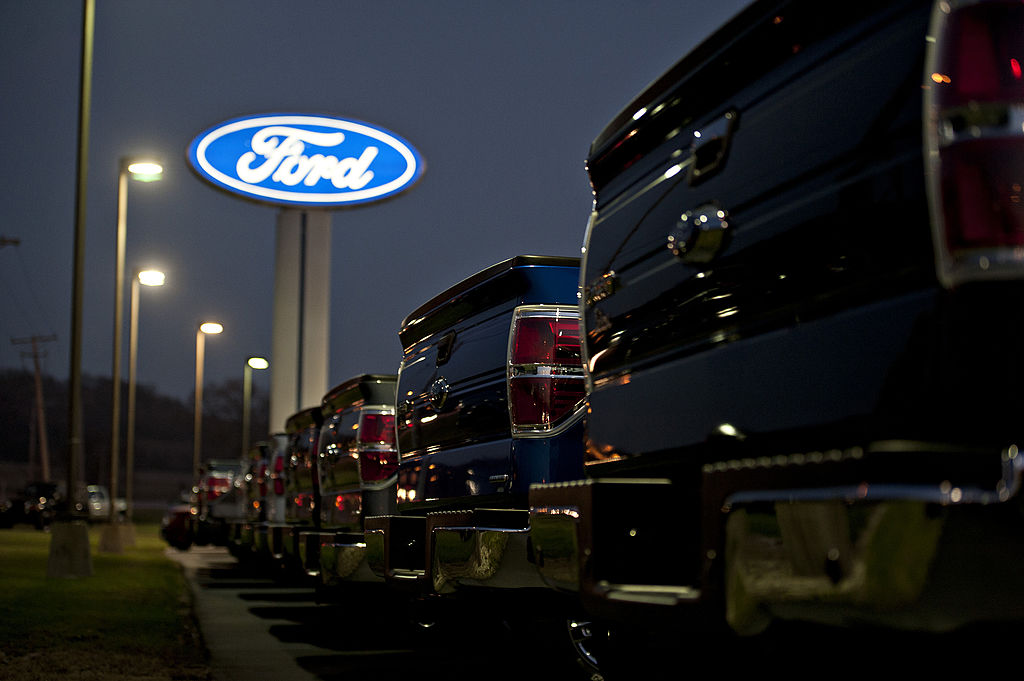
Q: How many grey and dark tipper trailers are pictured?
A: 0